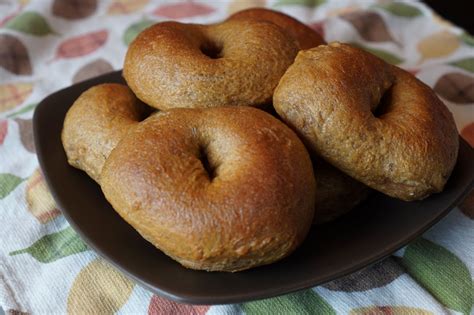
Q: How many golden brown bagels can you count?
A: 6